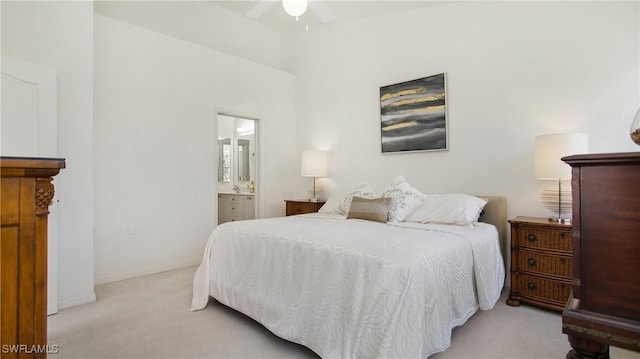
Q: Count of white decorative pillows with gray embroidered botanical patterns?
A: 2